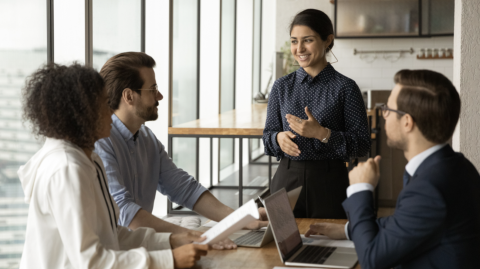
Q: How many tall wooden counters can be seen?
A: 1